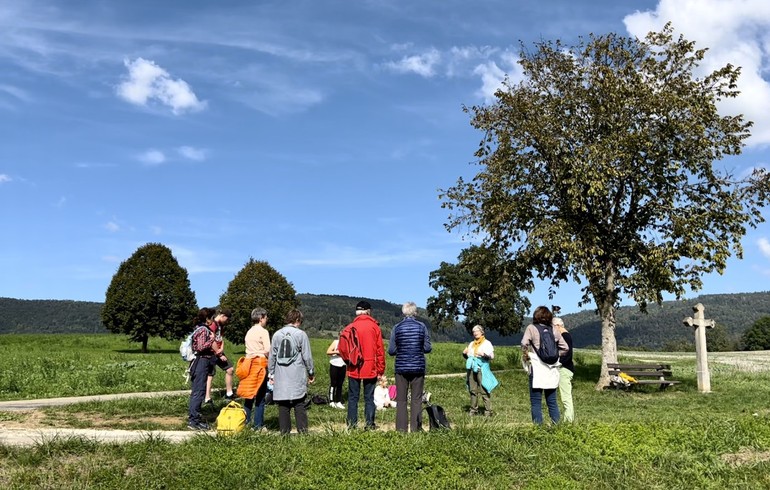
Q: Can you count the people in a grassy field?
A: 11